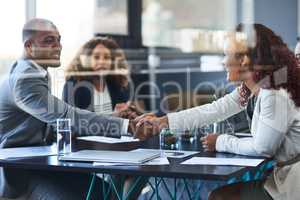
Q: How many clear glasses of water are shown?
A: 1